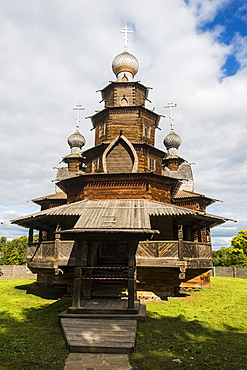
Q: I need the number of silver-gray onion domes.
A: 3